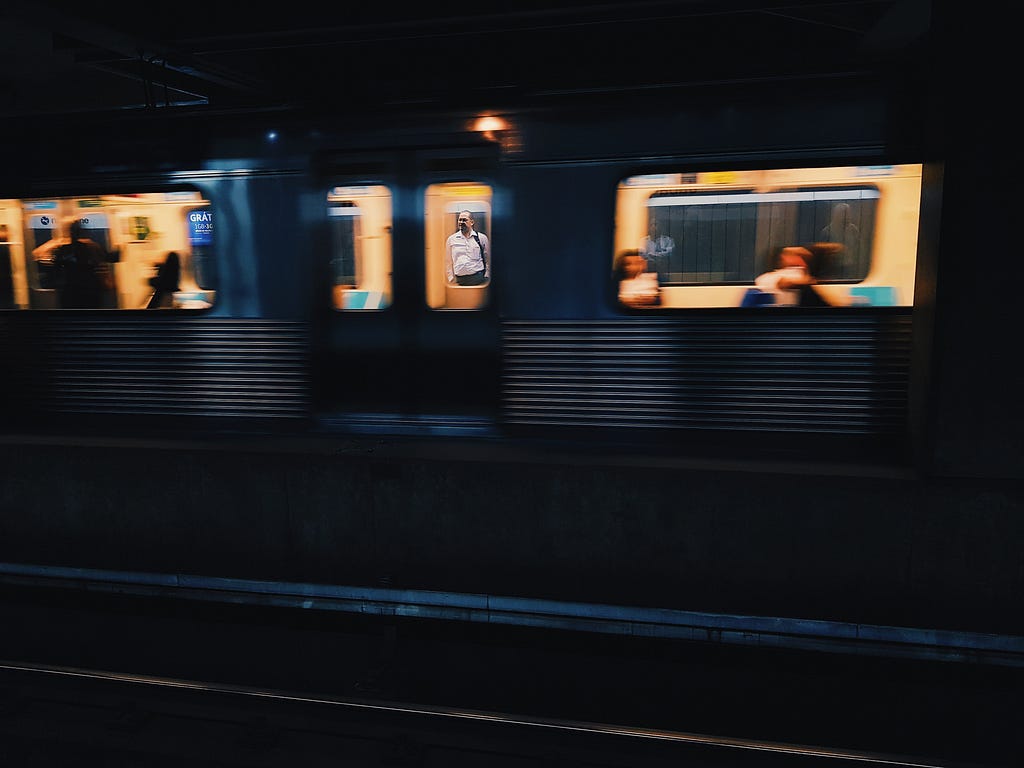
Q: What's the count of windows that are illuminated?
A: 4